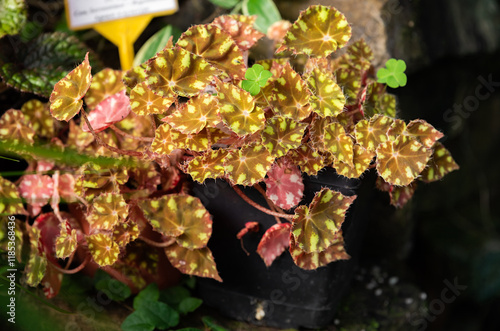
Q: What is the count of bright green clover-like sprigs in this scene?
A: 2